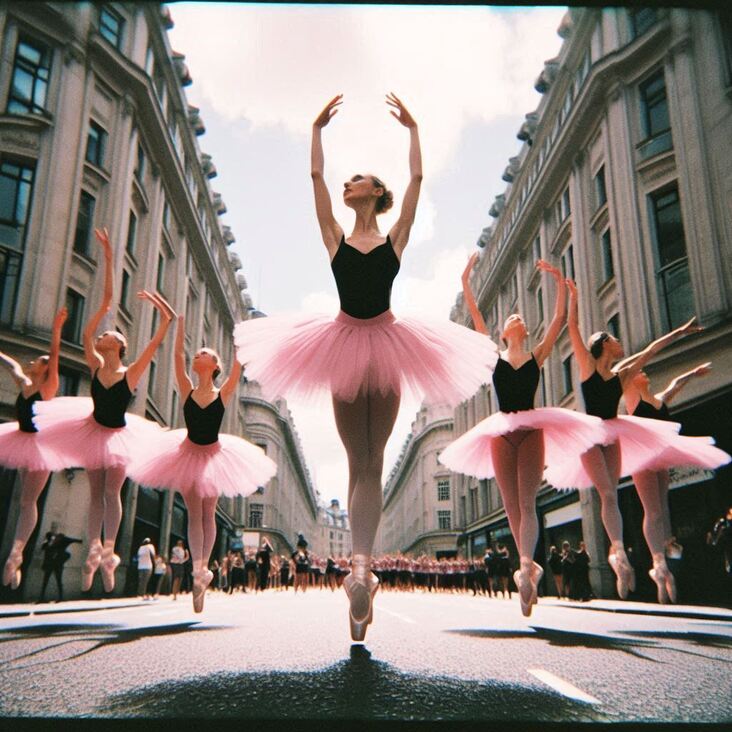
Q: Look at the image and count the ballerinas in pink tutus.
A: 7